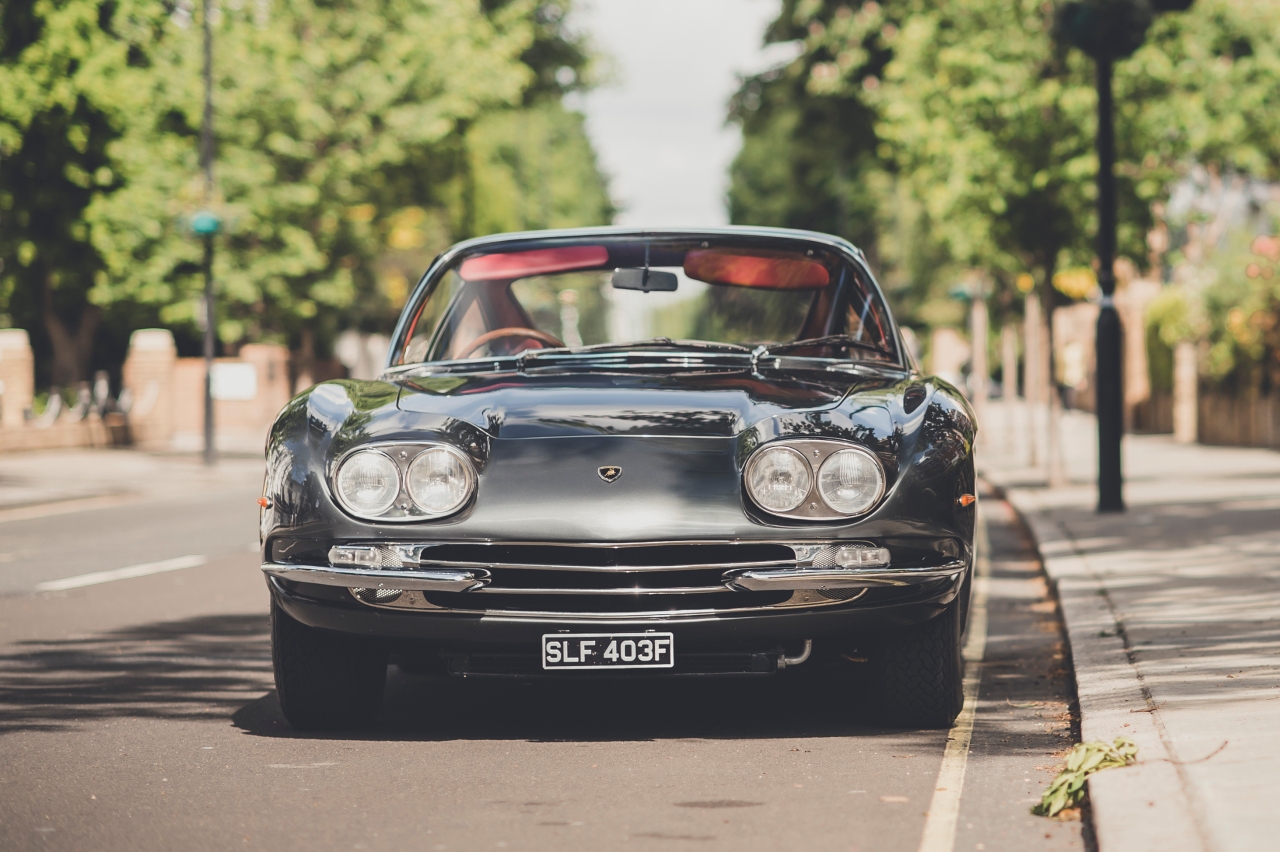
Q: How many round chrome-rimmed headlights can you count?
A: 4